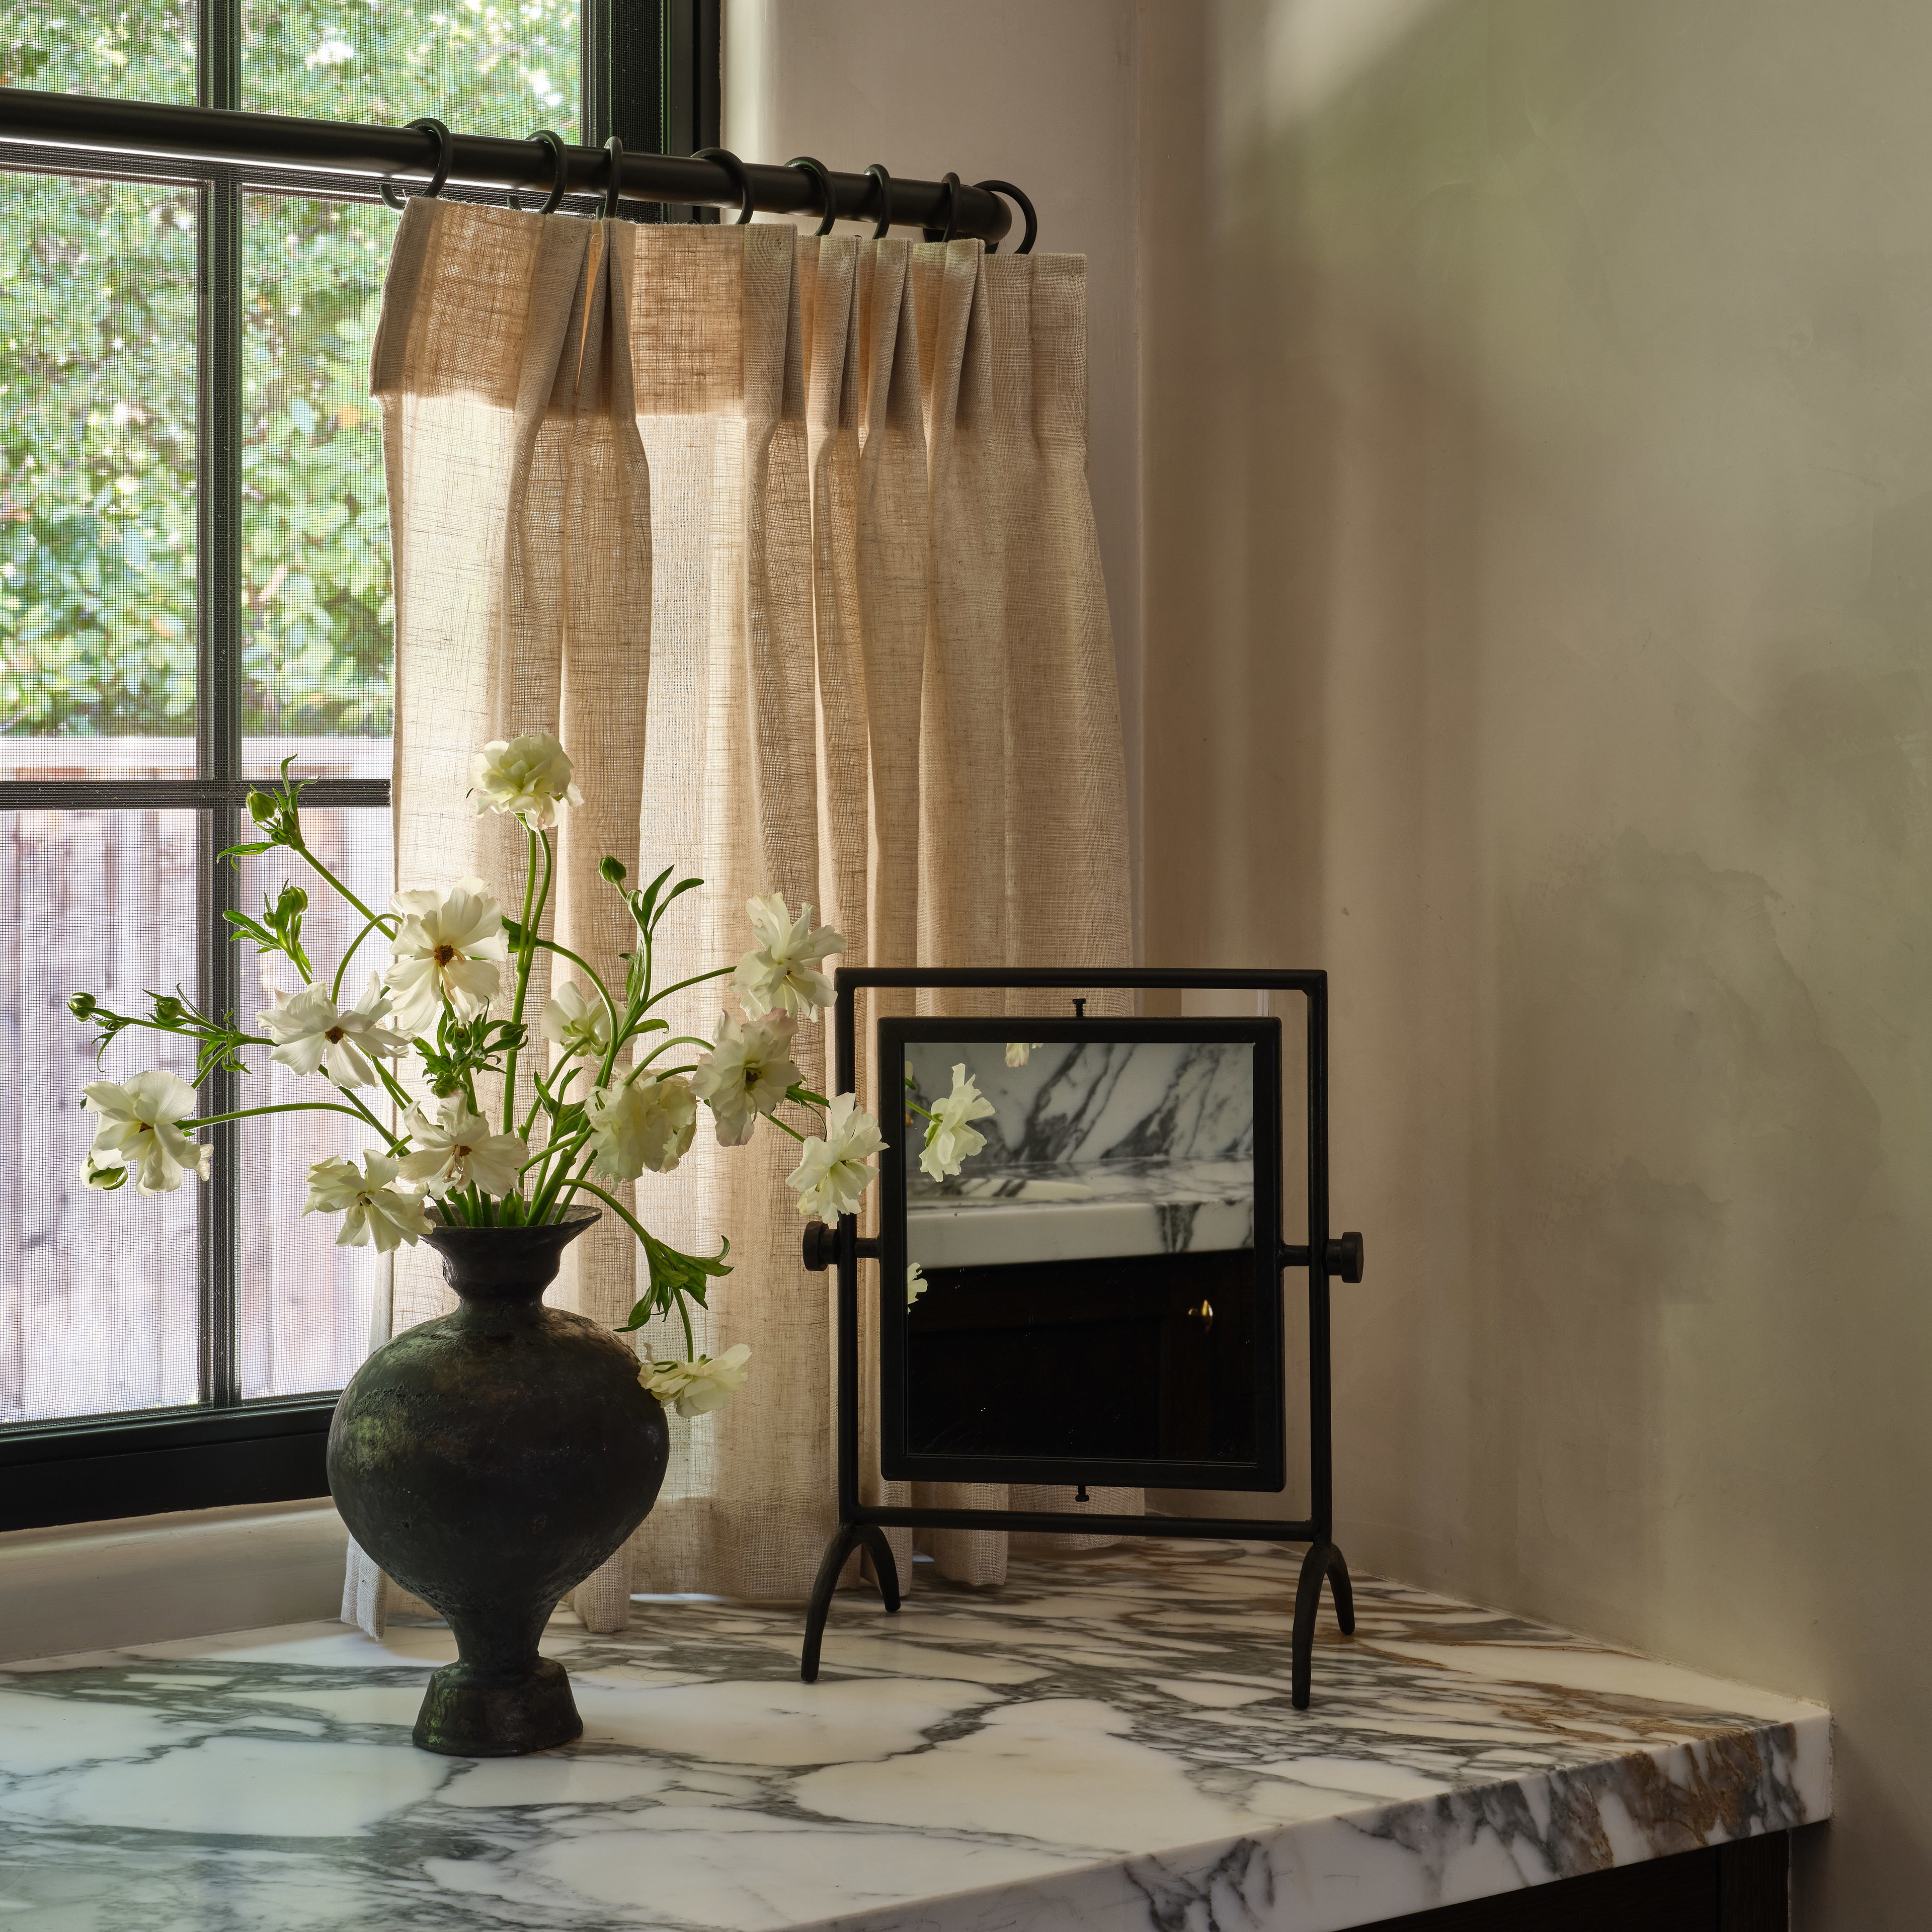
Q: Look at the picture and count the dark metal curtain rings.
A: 8